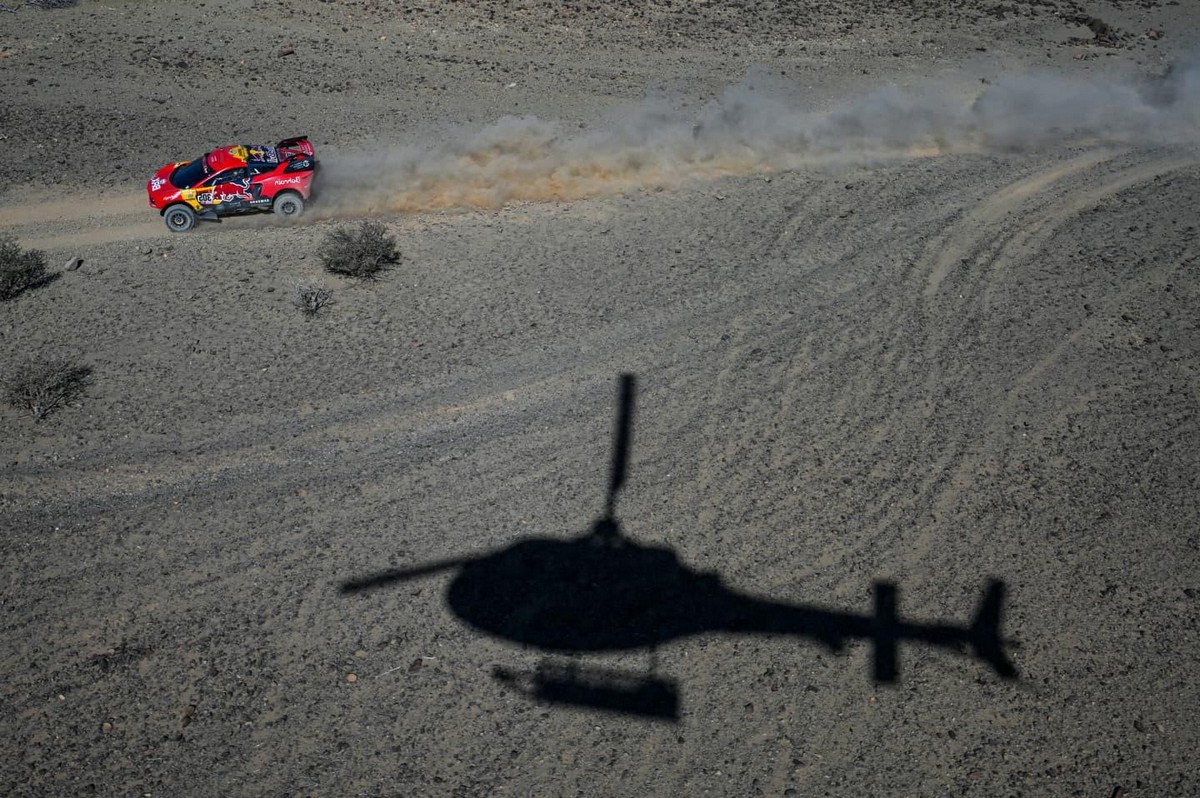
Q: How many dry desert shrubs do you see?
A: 4